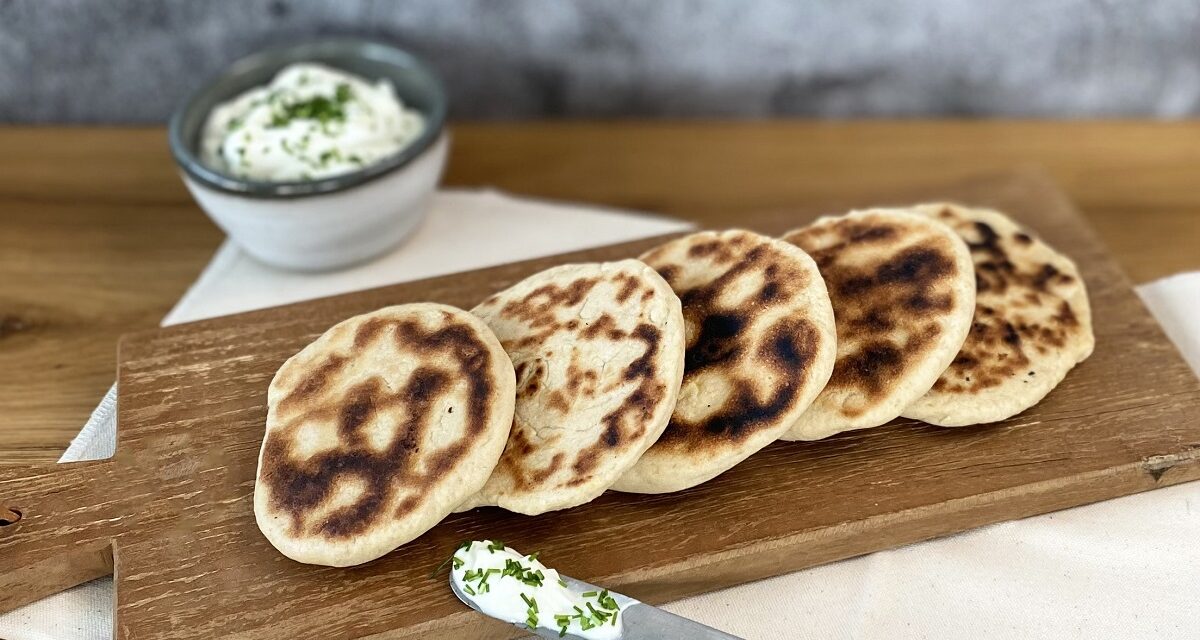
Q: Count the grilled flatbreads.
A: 5